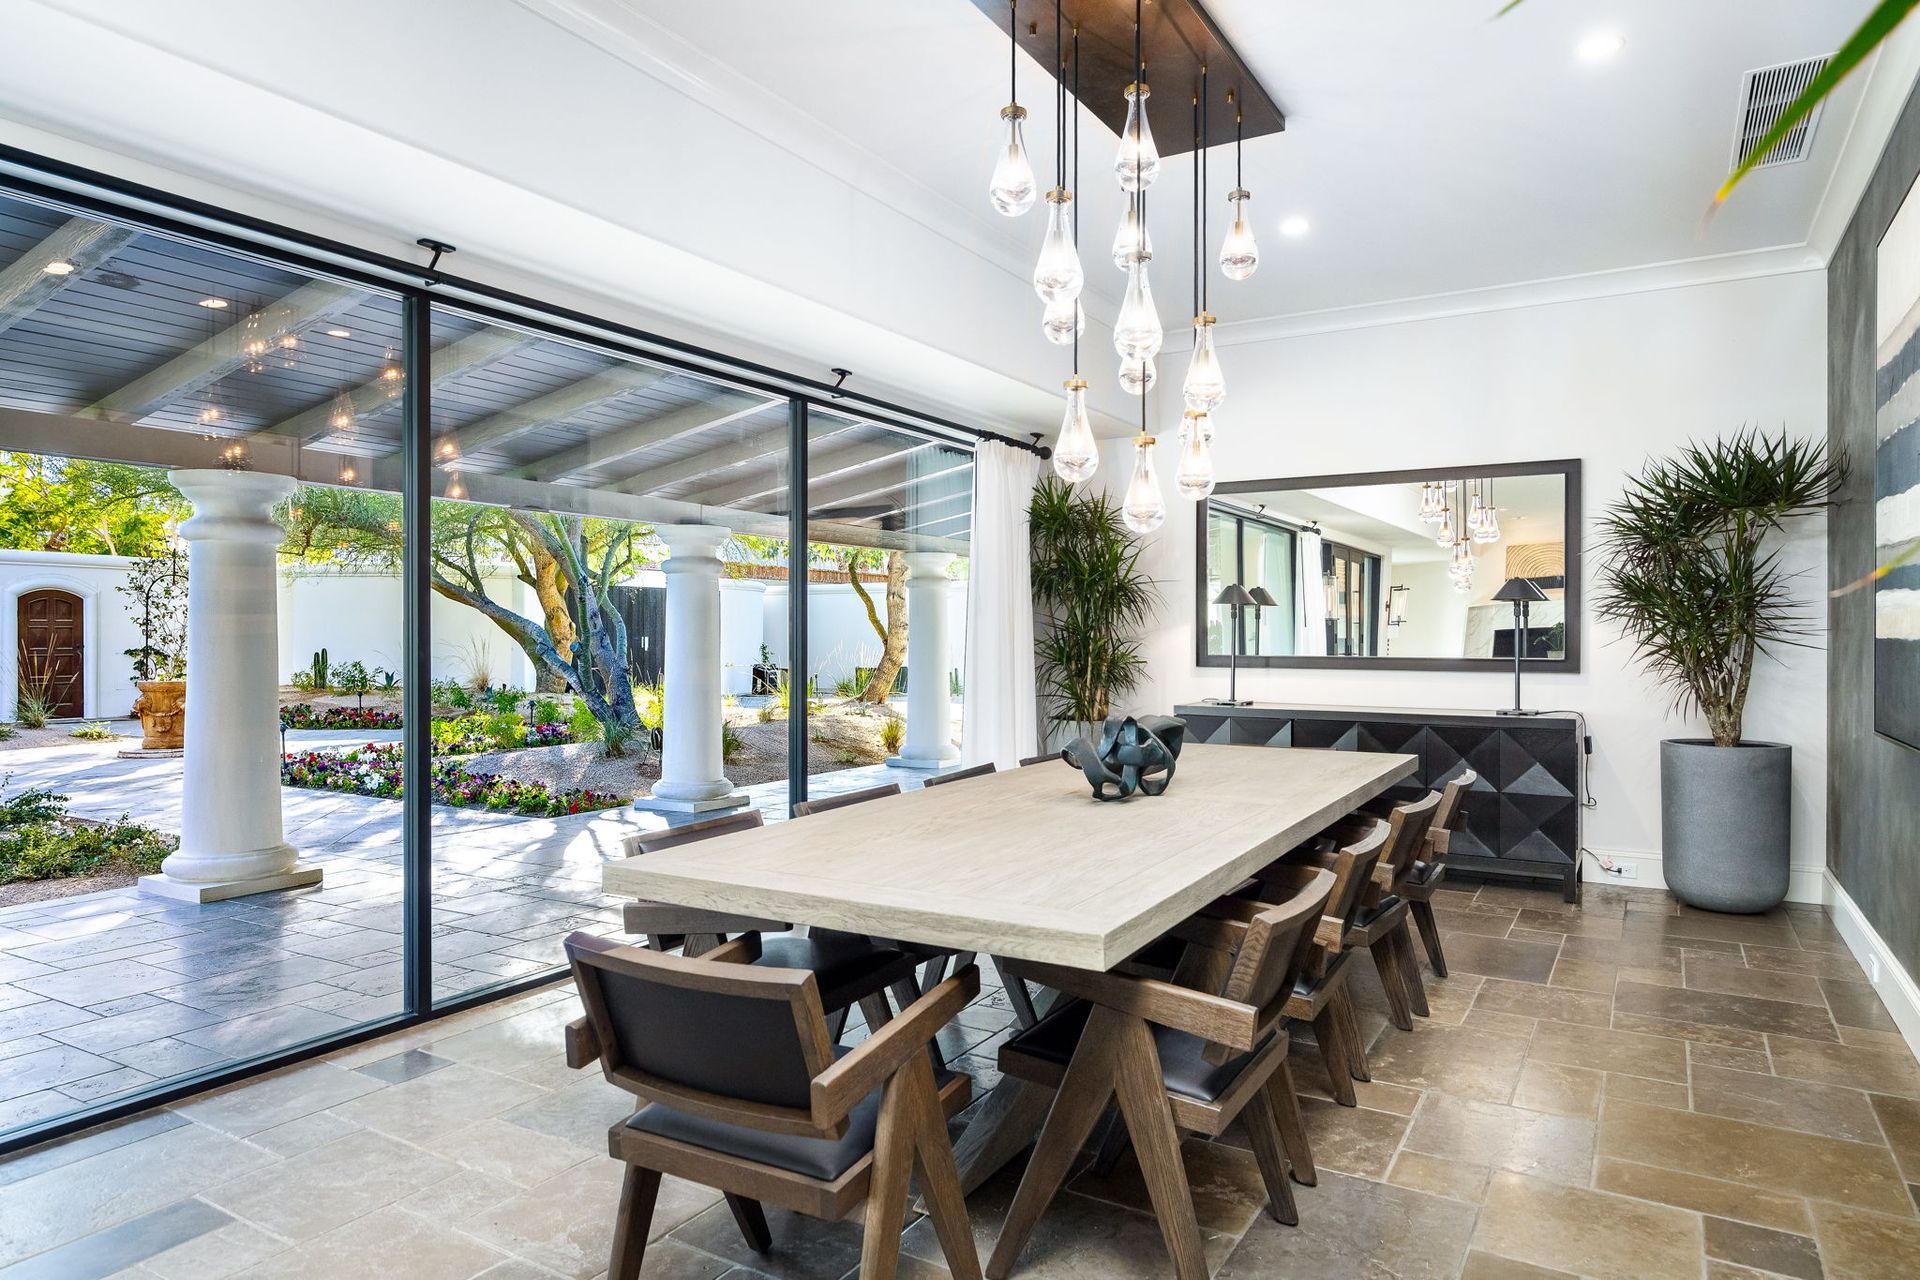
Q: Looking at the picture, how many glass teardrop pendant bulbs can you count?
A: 13